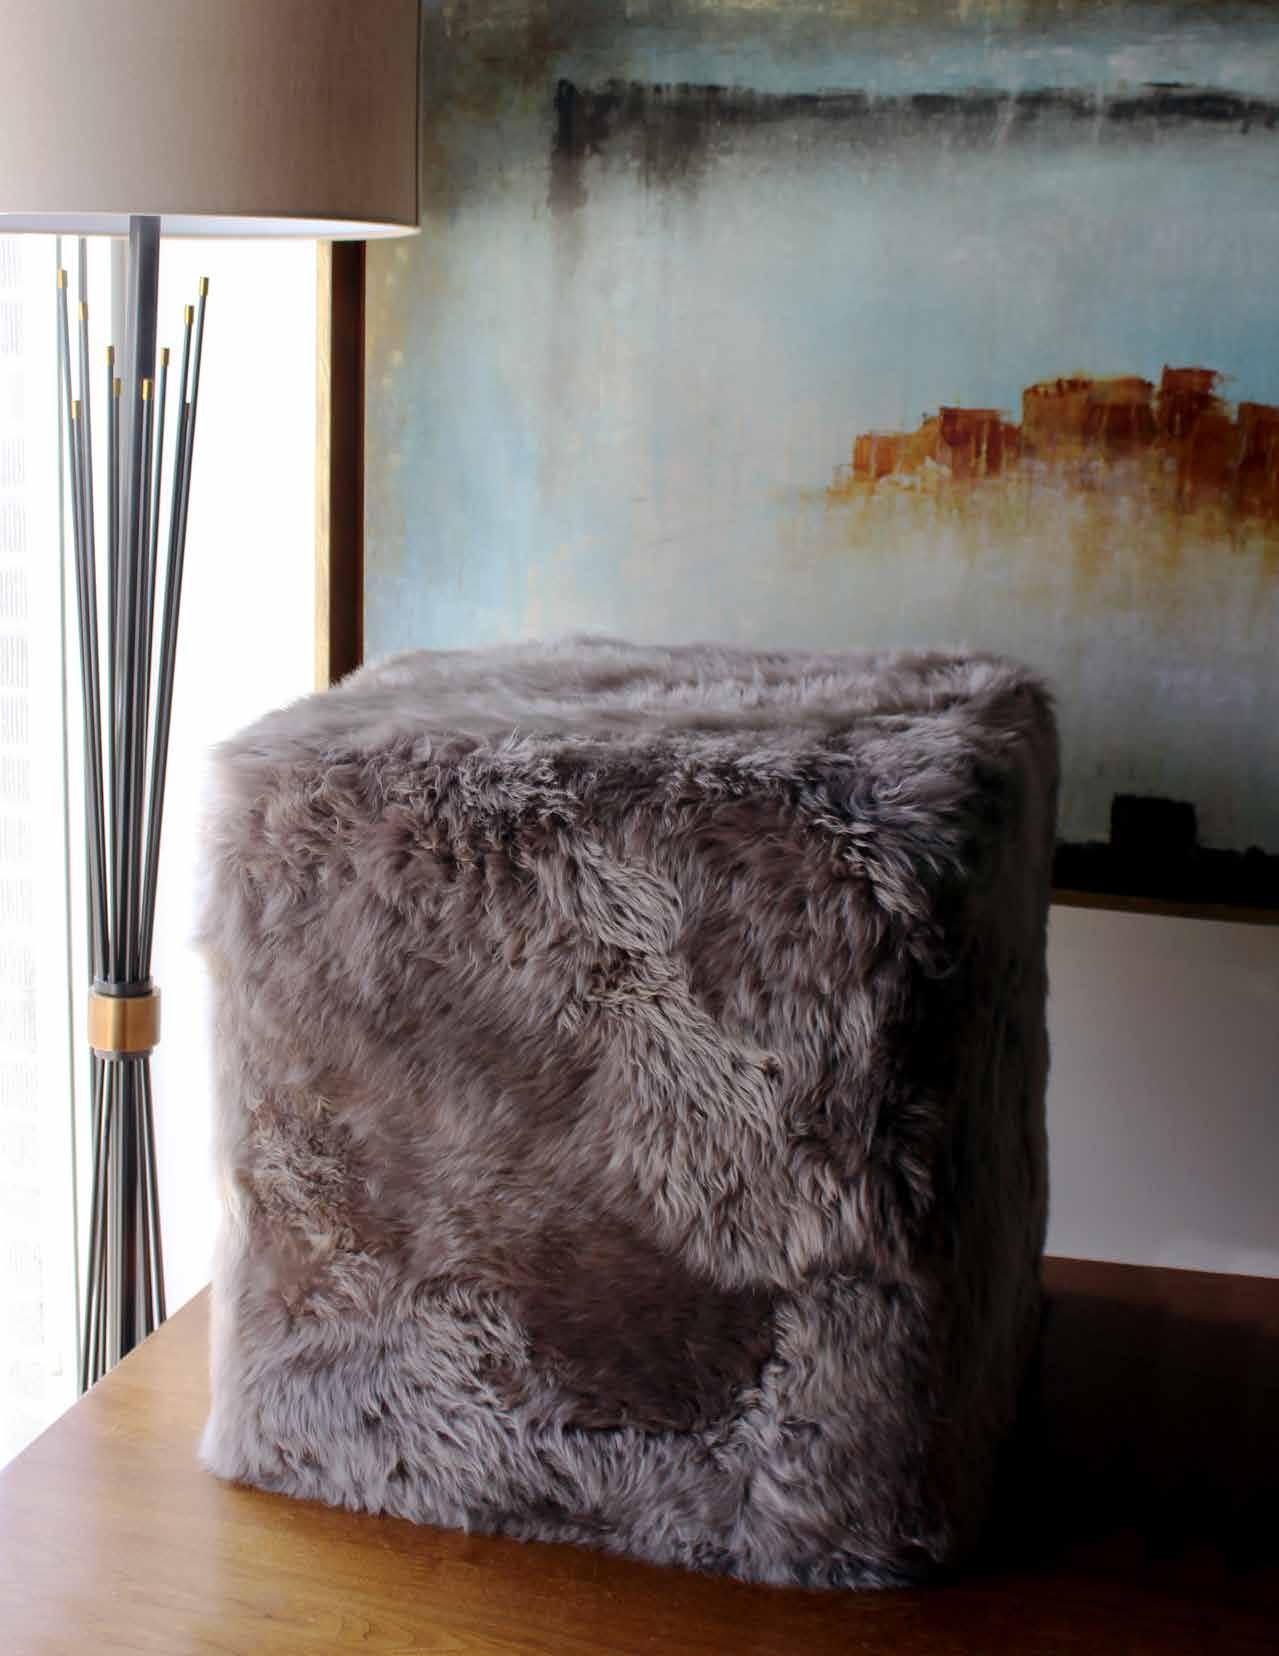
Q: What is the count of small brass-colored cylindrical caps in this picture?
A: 9